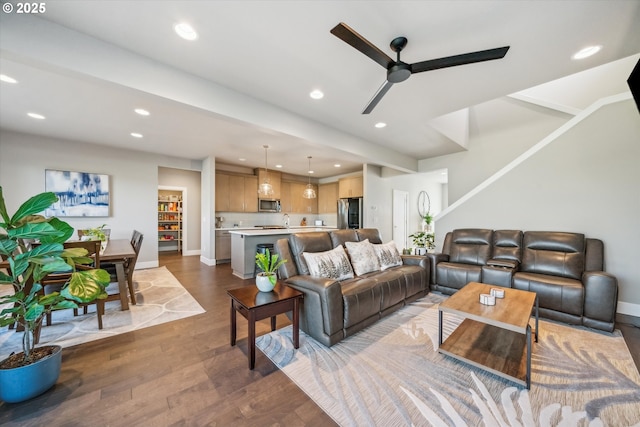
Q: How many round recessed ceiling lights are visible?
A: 12